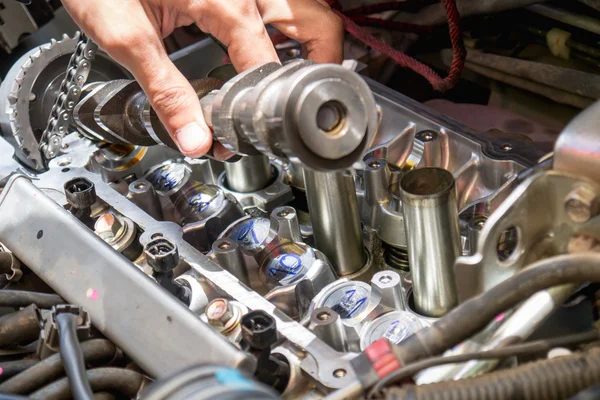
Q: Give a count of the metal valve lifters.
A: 6